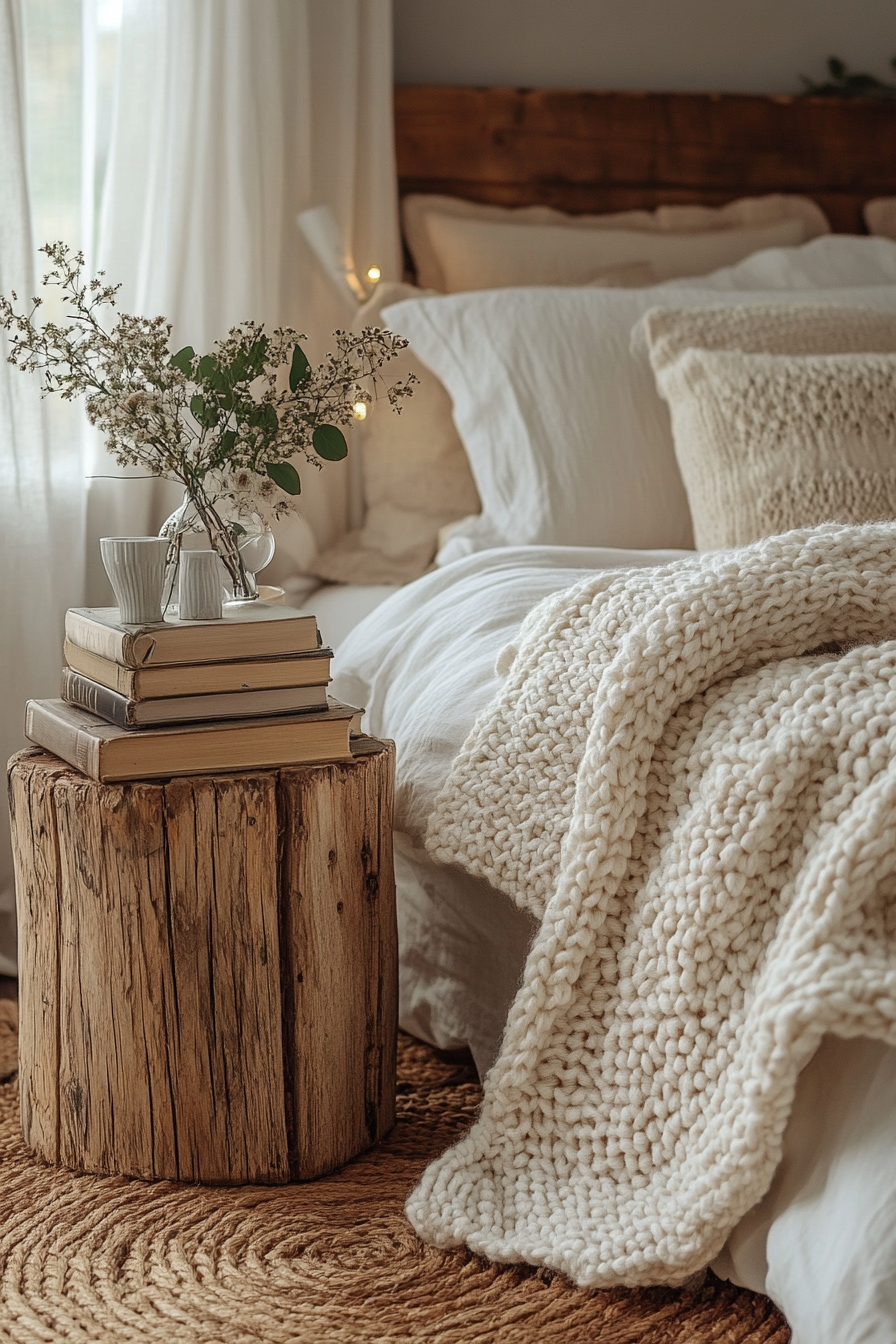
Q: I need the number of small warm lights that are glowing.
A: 2